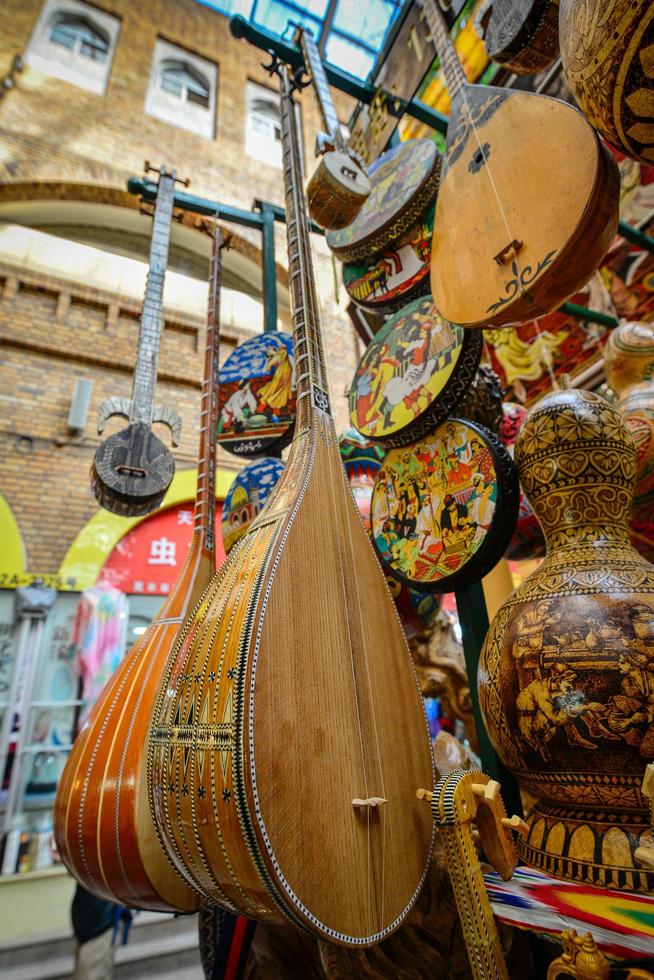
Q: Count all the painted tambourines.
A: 6